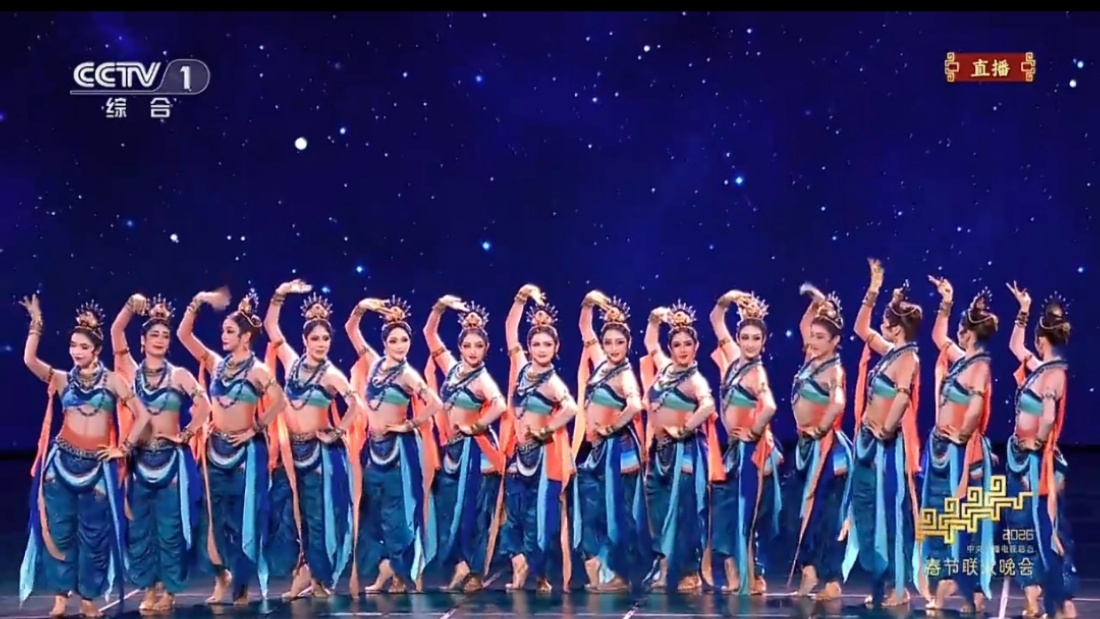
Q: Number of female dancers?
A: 14